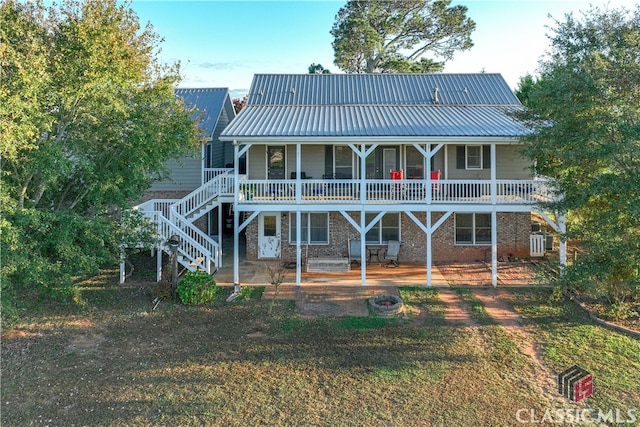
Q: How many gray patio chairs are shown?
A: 2